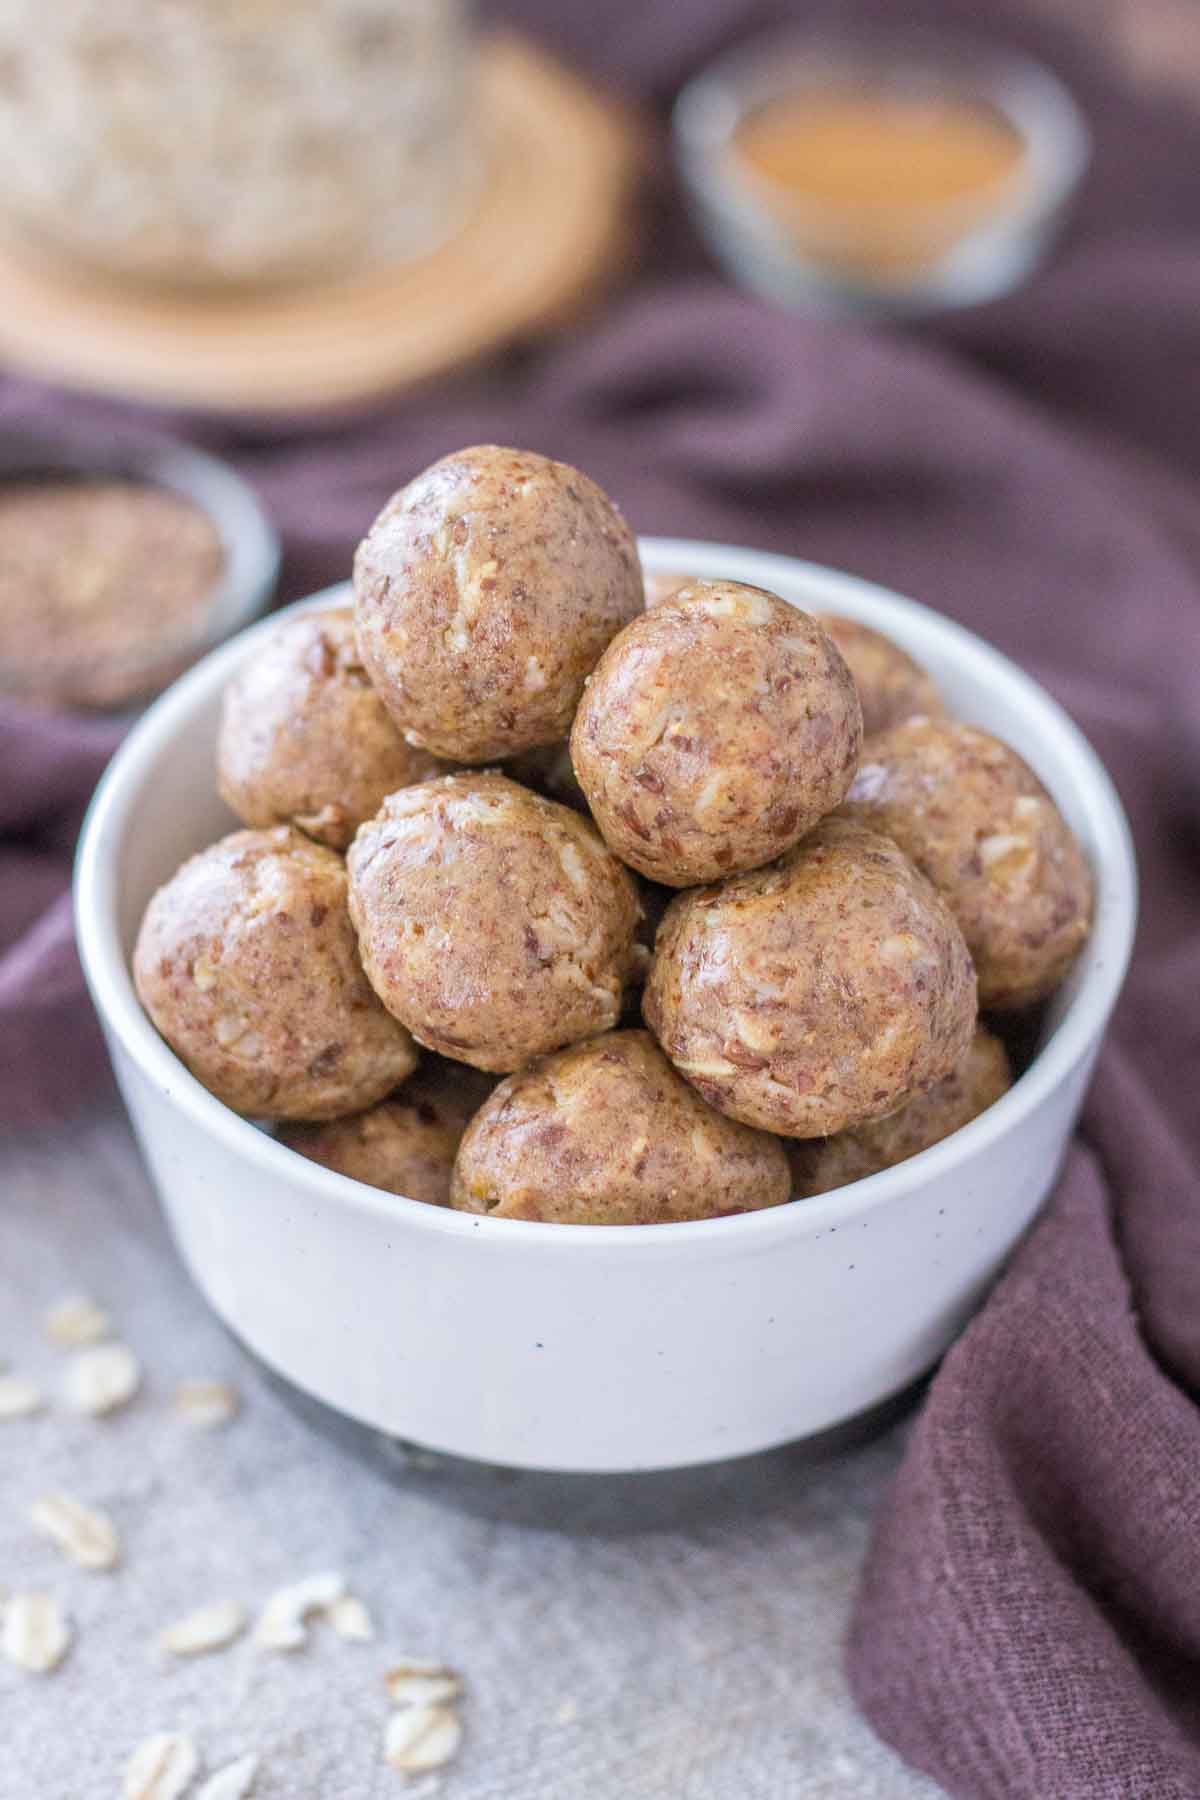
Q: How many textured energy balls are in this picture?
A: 12